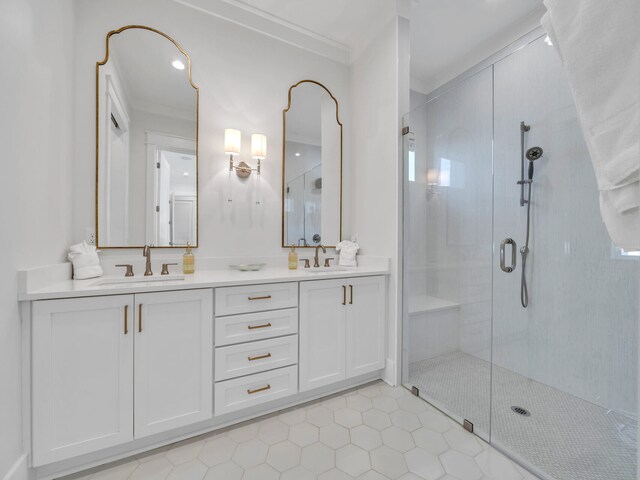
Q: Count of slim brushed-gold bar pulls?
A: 8